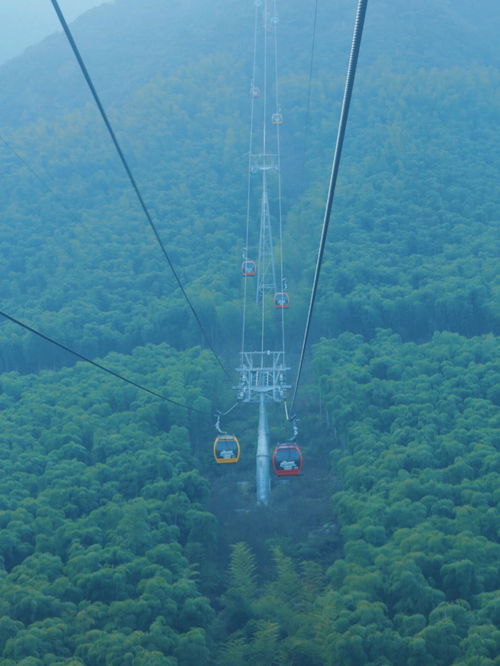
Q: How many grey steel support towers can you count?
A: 2